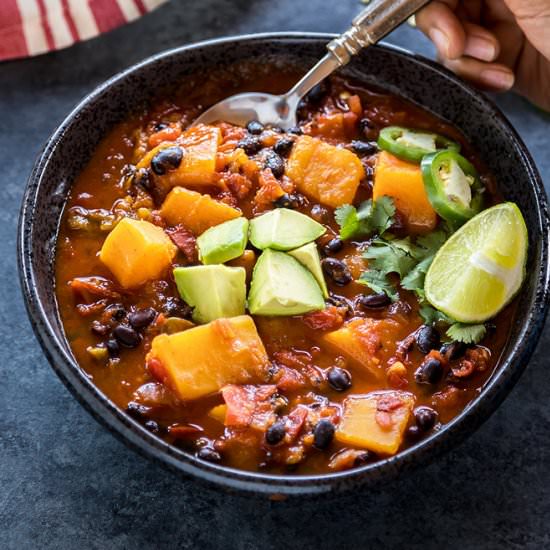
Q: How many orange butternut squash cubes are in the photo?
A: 8